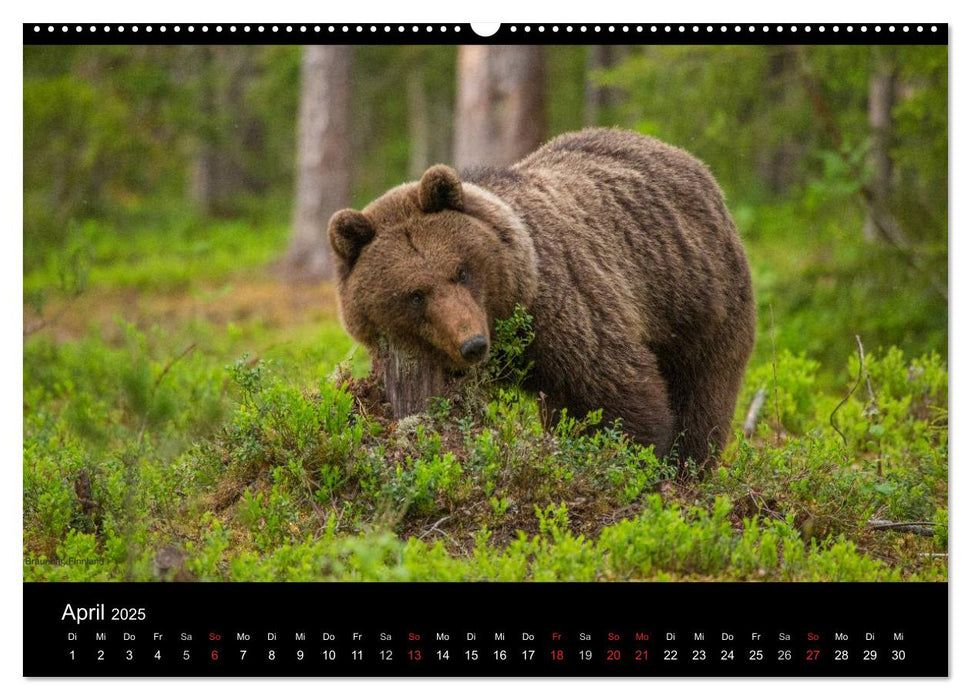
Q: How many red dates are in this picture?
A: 6